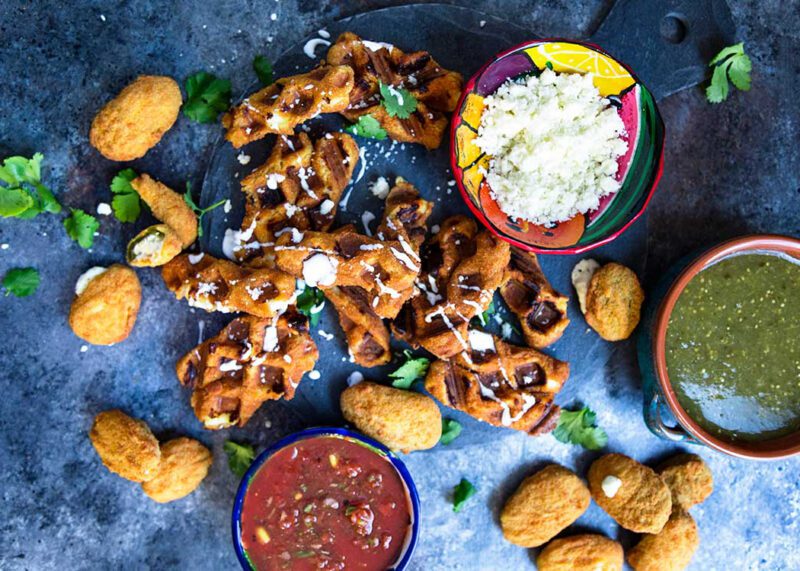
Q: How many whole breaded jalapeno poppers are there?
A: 11